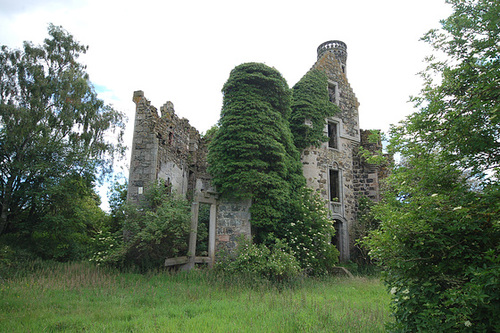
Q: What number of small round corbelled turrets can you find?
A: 1